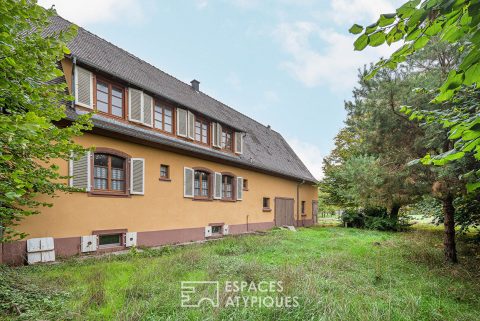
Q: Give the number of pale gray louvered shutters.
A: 13